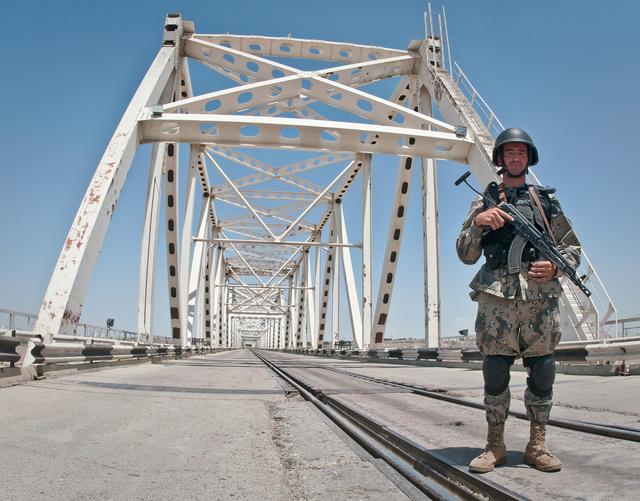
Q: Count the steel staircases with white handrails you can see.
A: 1